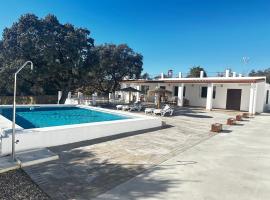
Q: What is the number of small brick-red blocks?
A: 4